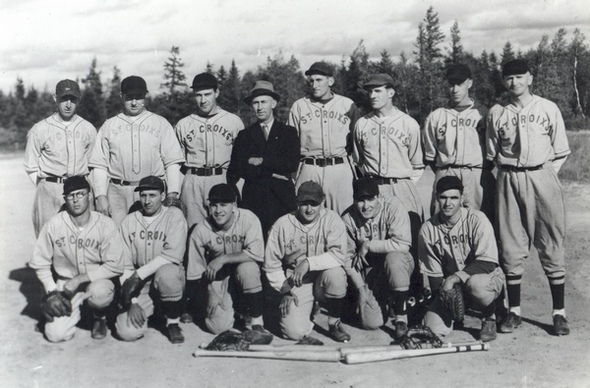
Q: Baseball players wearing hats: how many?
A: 13